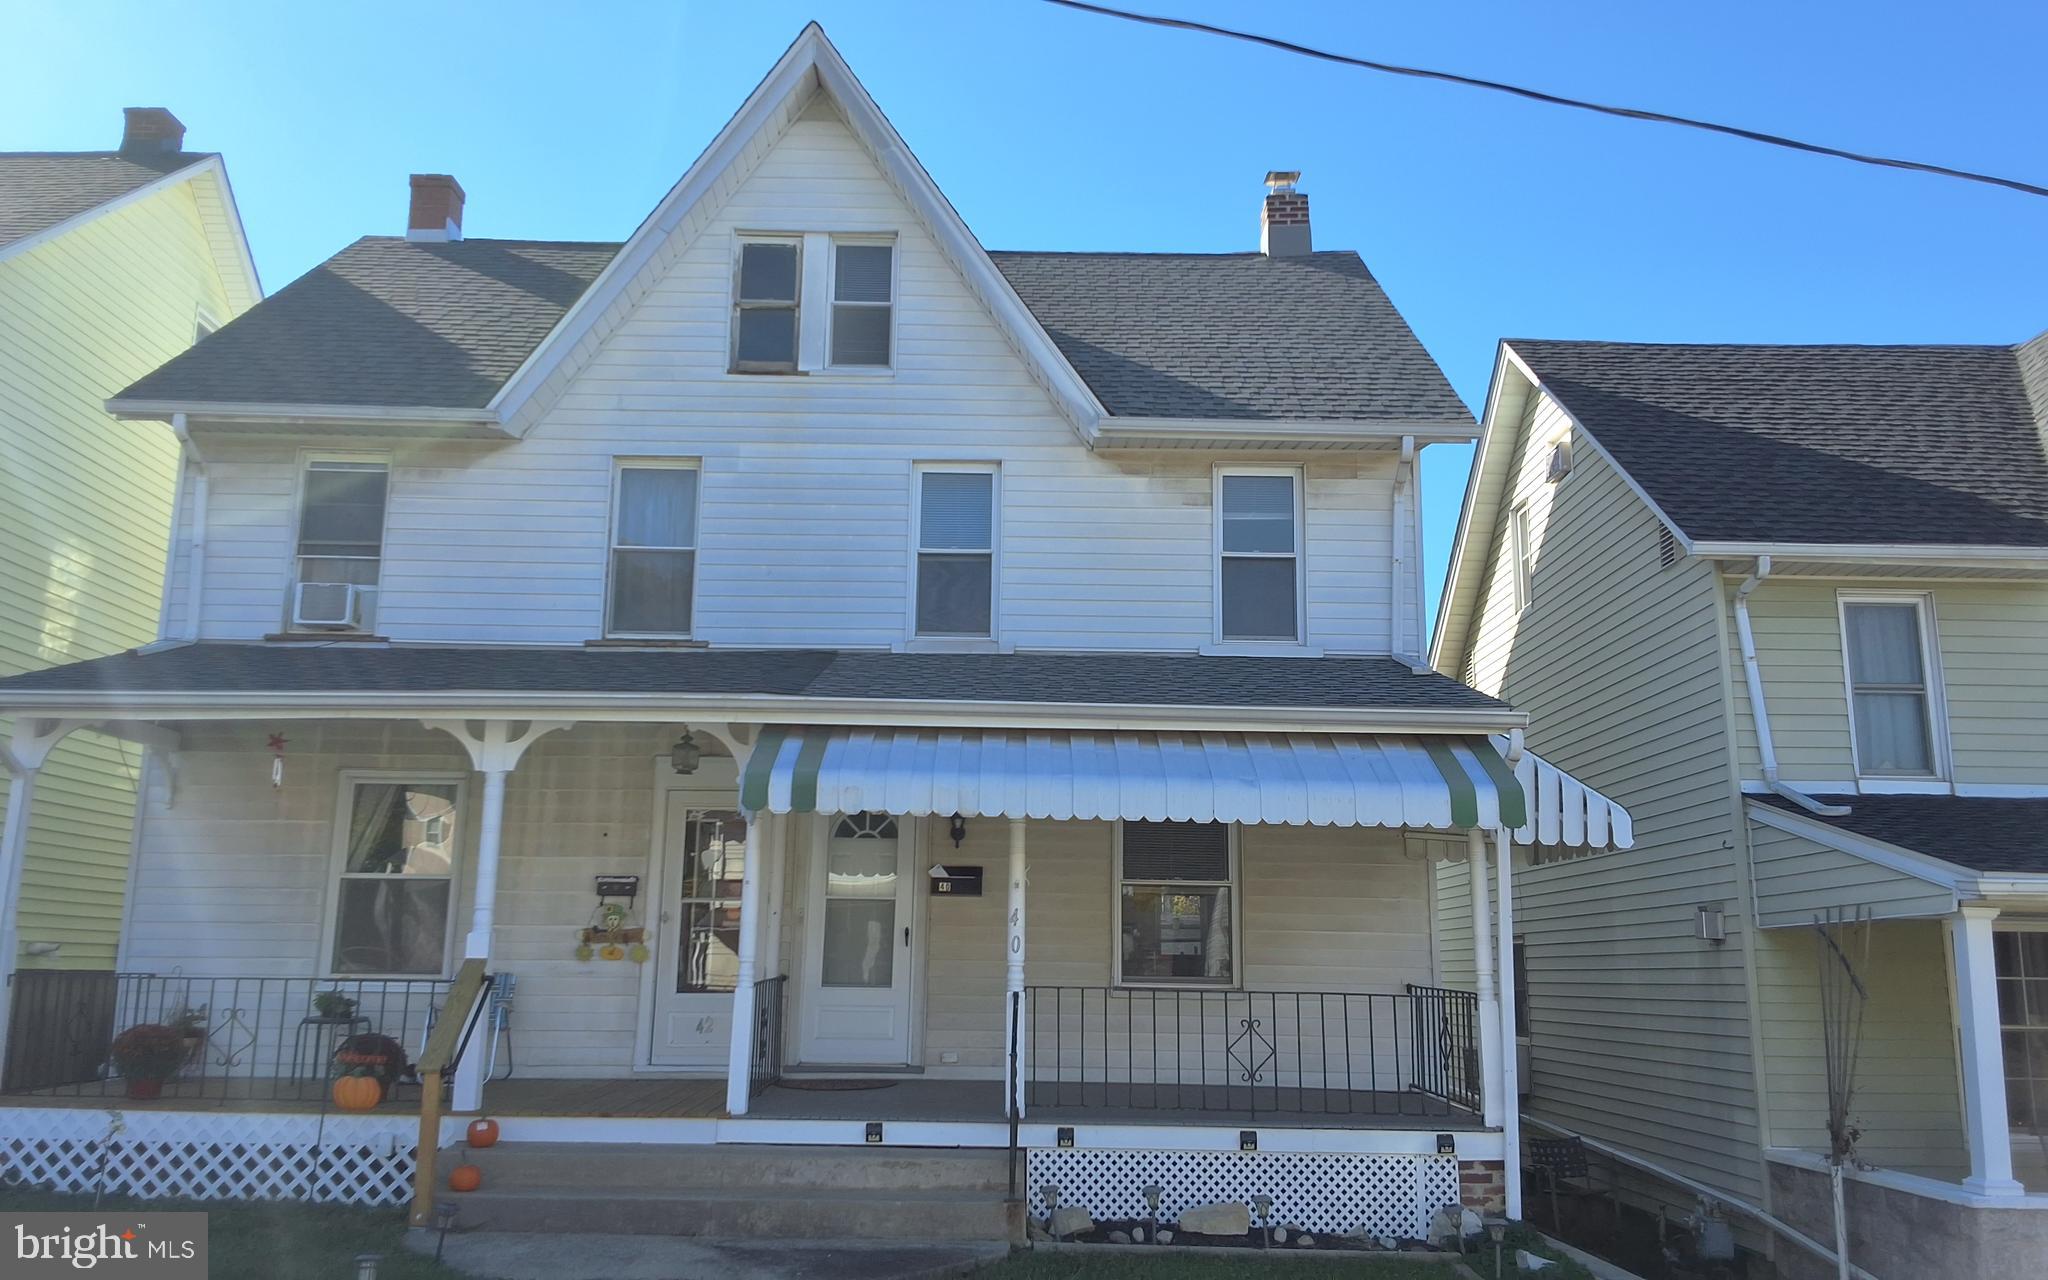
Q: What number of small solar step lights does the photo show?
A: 4